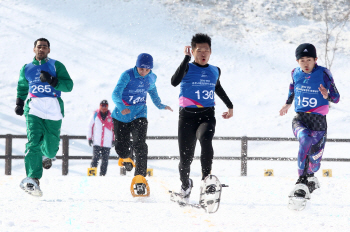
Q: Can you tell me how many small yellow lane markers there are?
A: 4